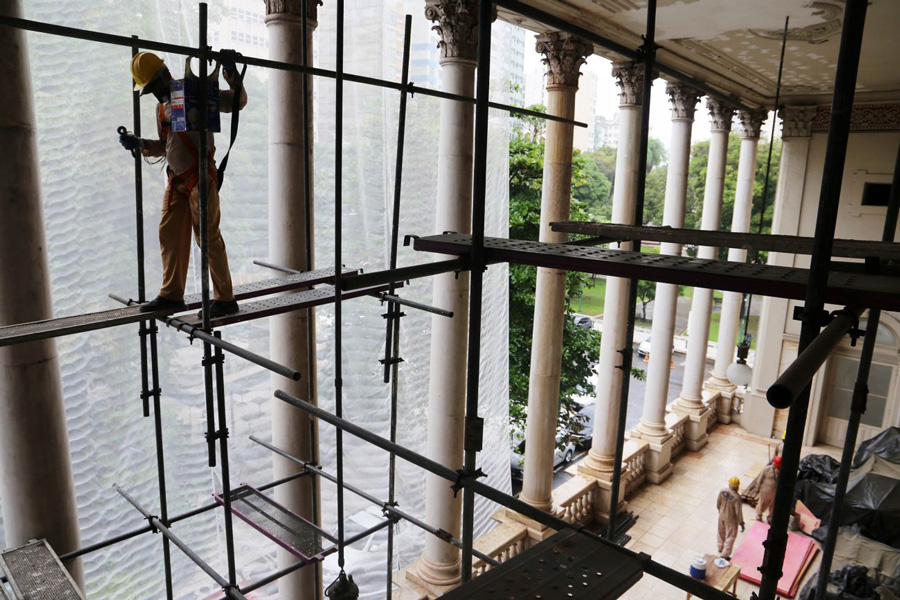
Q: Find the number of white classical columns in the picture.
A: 8